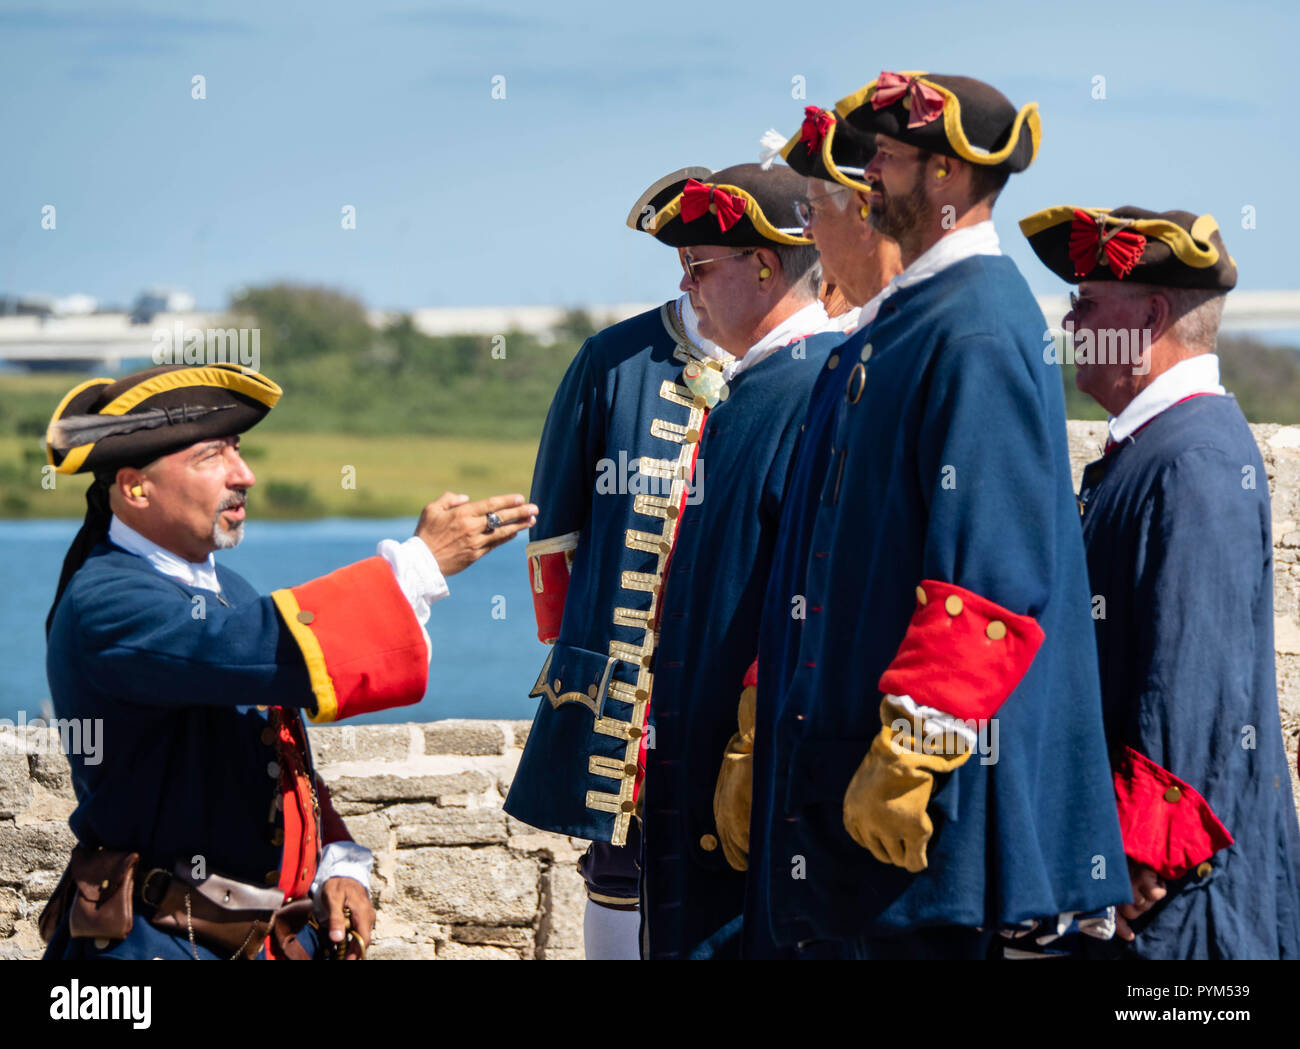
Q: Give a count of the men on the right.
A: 5